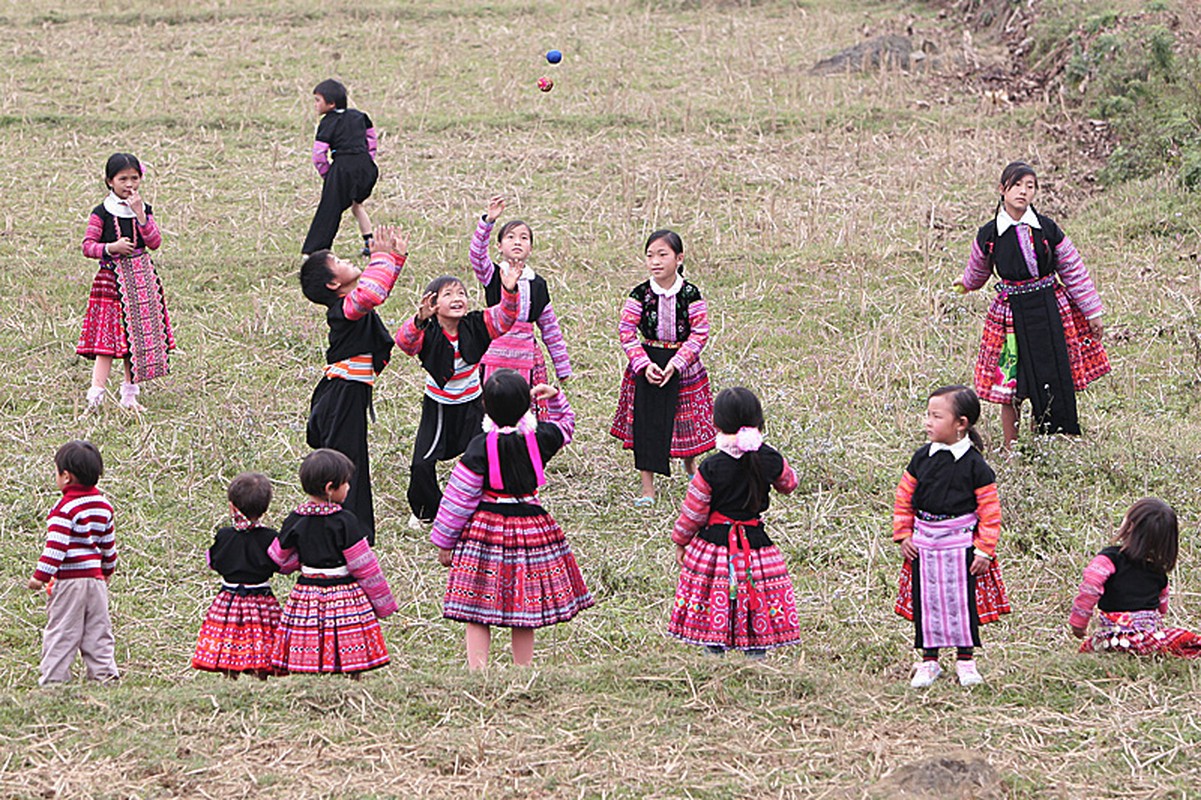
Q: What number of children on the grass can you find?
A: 14